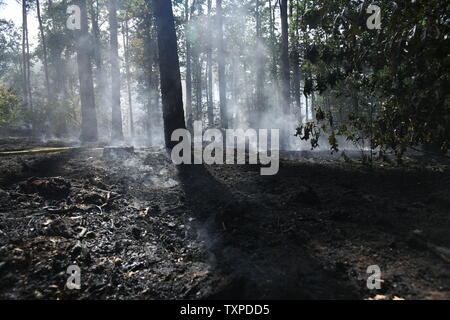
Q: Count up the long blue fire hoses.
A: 0